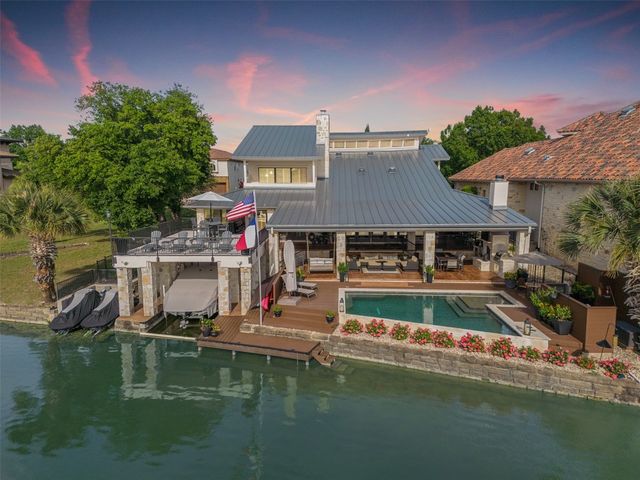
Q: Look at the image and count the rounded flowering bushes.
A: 11